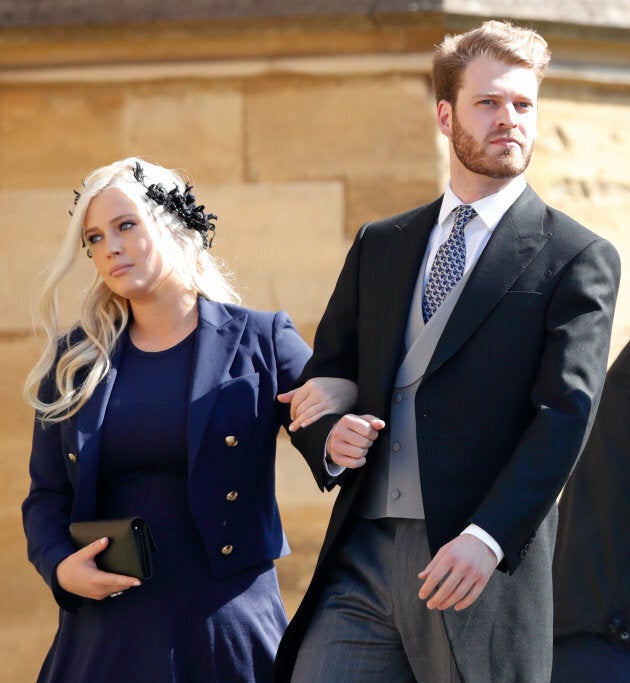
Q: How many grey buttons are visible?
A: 3